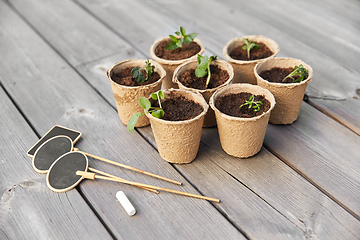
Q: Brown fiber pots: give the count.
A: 7